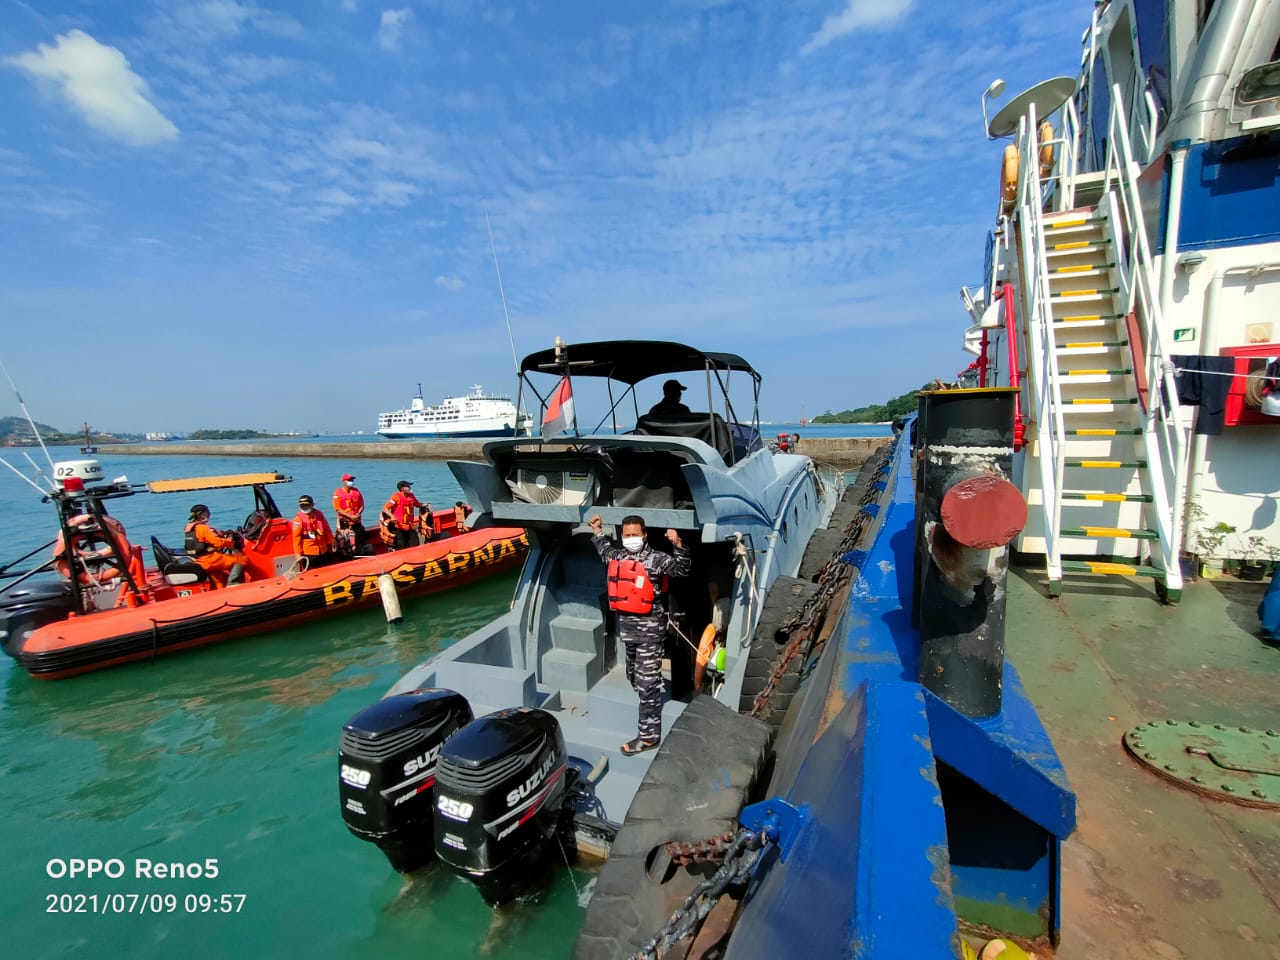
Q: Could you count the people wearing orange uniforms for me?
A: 4